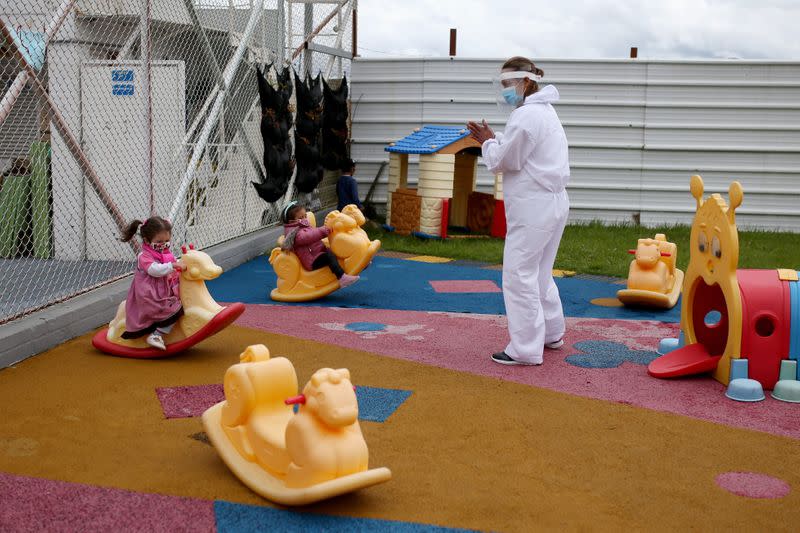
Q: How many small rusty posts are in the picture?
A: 2